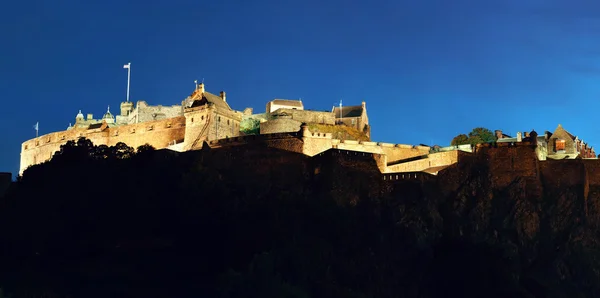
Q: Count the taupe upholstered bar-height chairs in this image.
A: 0